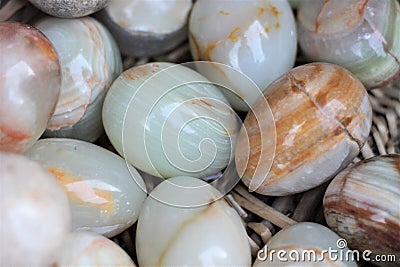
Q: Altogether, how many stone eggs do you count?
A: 14